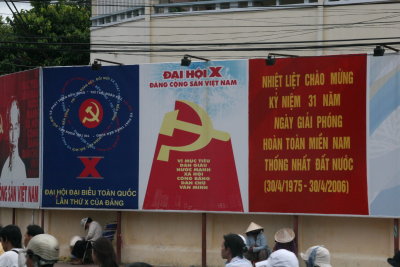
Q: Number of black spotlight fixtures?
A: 4